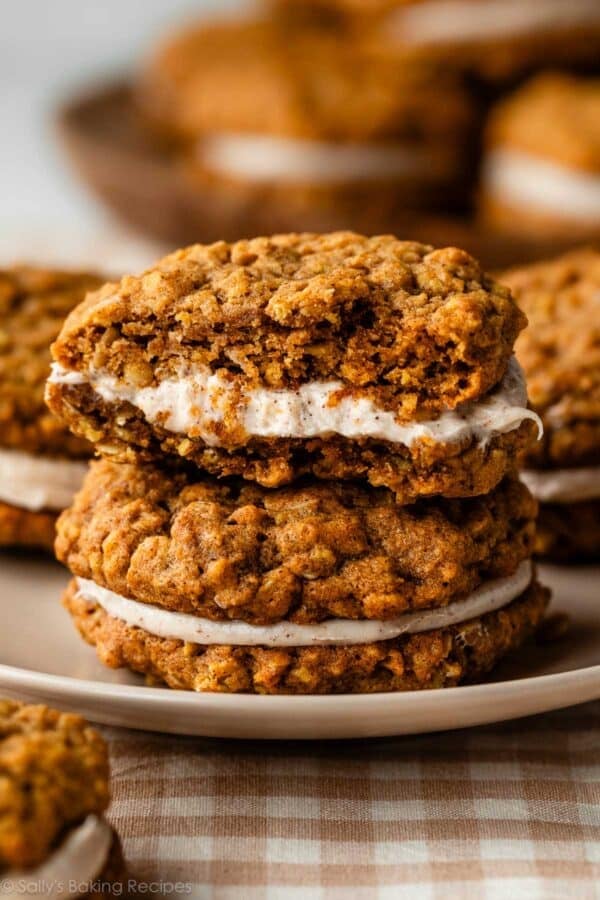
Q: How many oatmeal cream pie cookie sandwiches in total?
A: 8